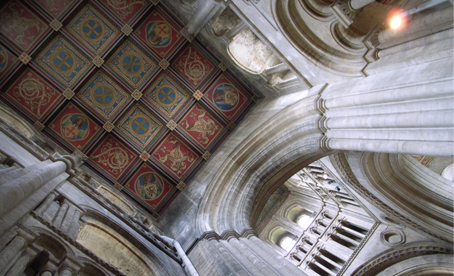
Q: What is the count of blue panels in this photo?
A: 6